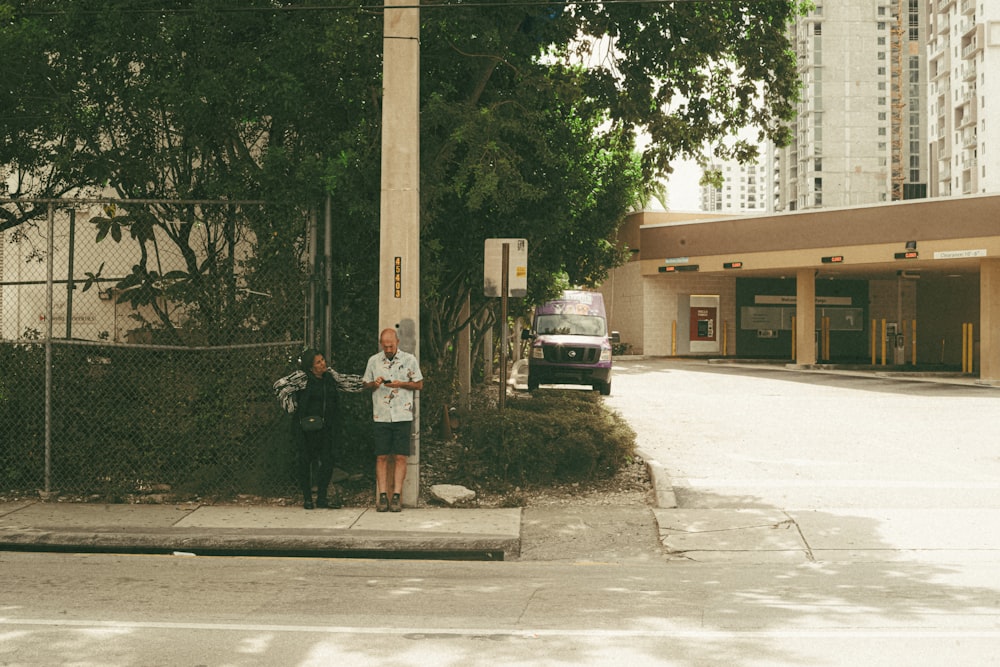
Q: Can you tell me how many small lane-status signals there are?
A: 4